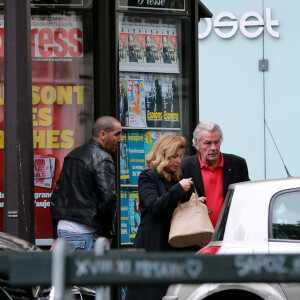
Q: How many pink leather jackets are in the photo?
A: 0